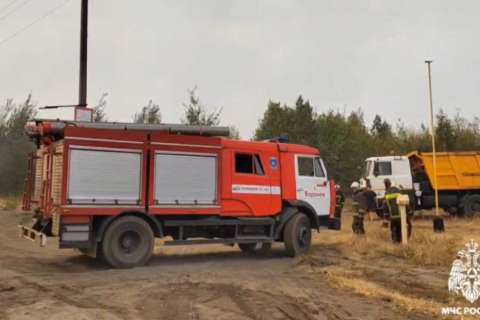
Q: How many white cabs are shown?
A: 1